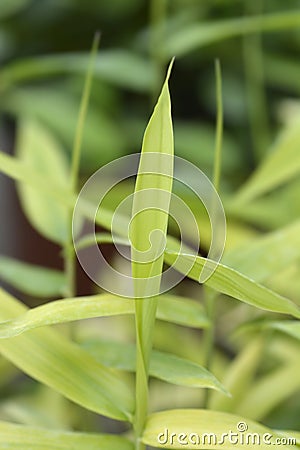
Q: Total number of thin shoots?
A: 2